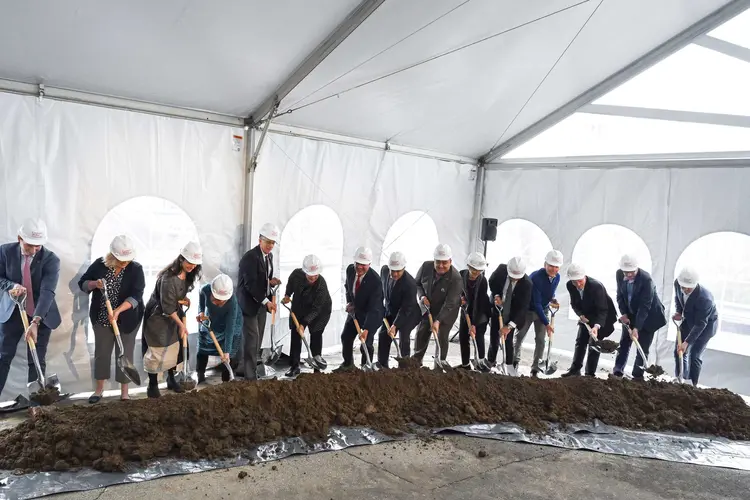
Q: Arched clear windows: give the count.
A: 6